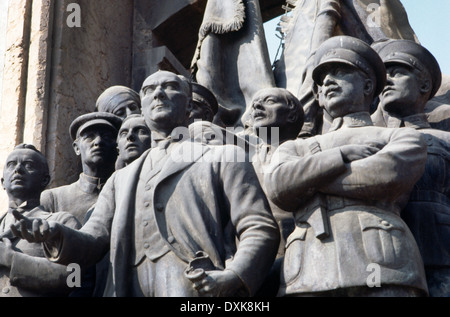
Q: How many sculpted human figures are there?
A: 10